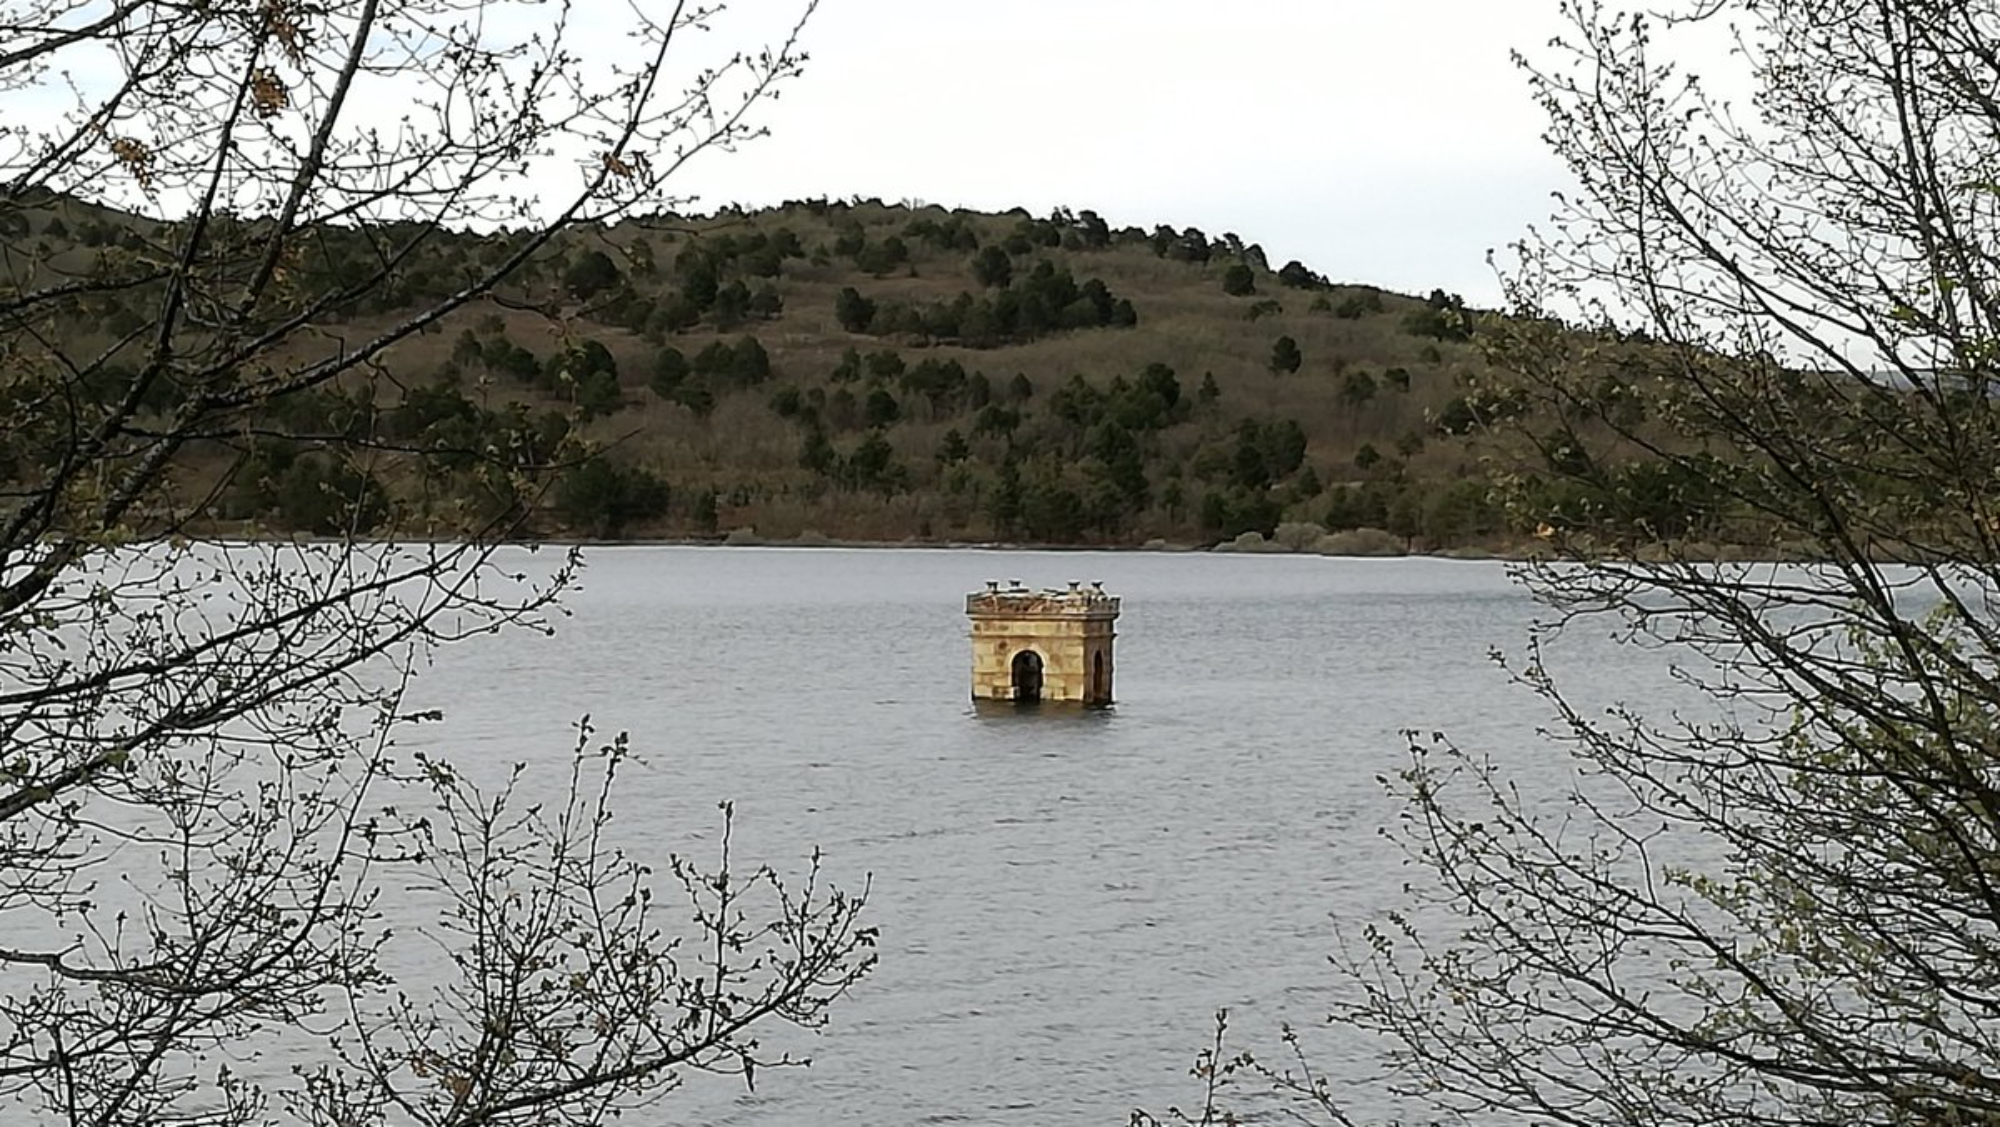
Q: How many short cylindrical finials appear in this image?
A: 4